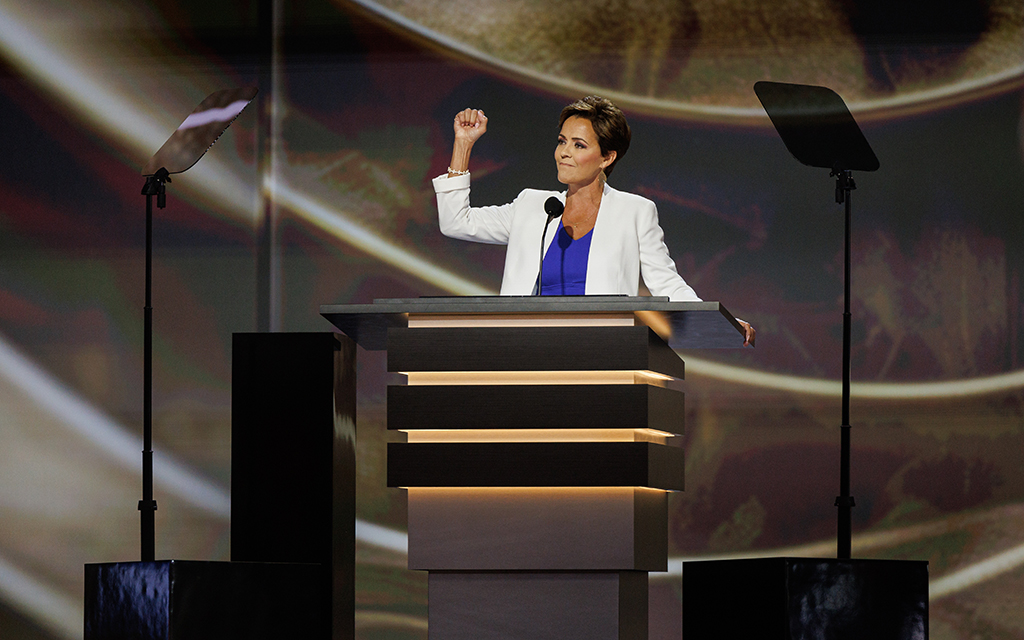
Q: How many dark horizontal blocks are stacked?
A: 3